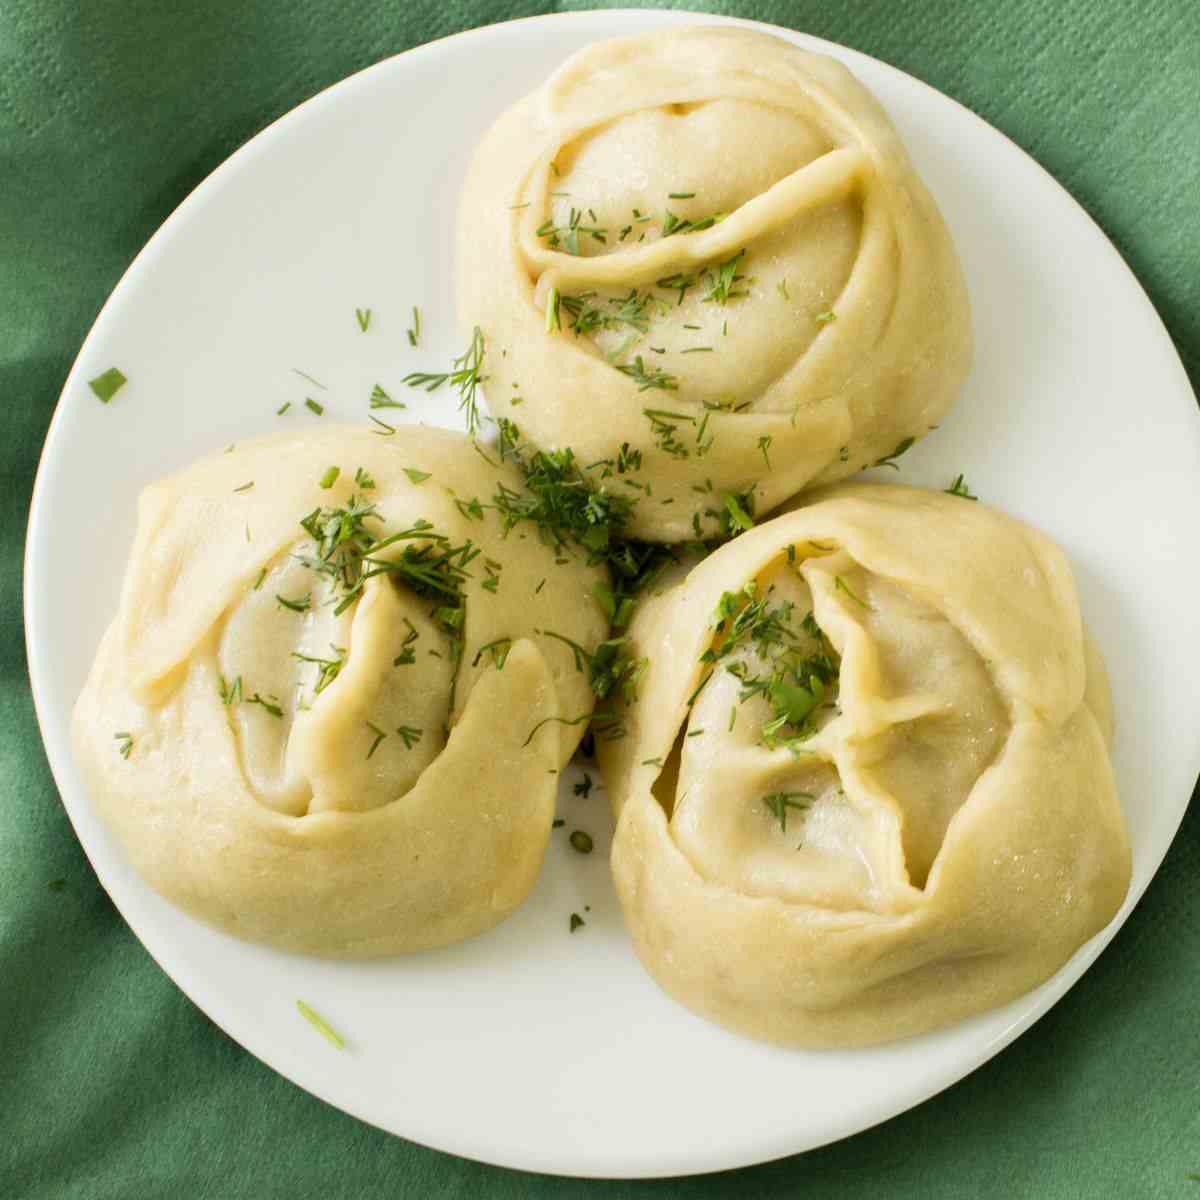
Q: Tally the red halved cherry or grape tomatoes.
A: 0